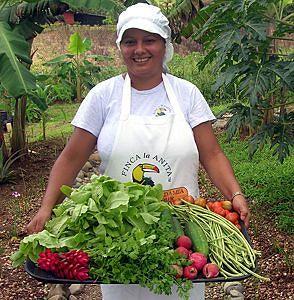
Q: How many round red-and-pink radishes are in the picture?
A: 6